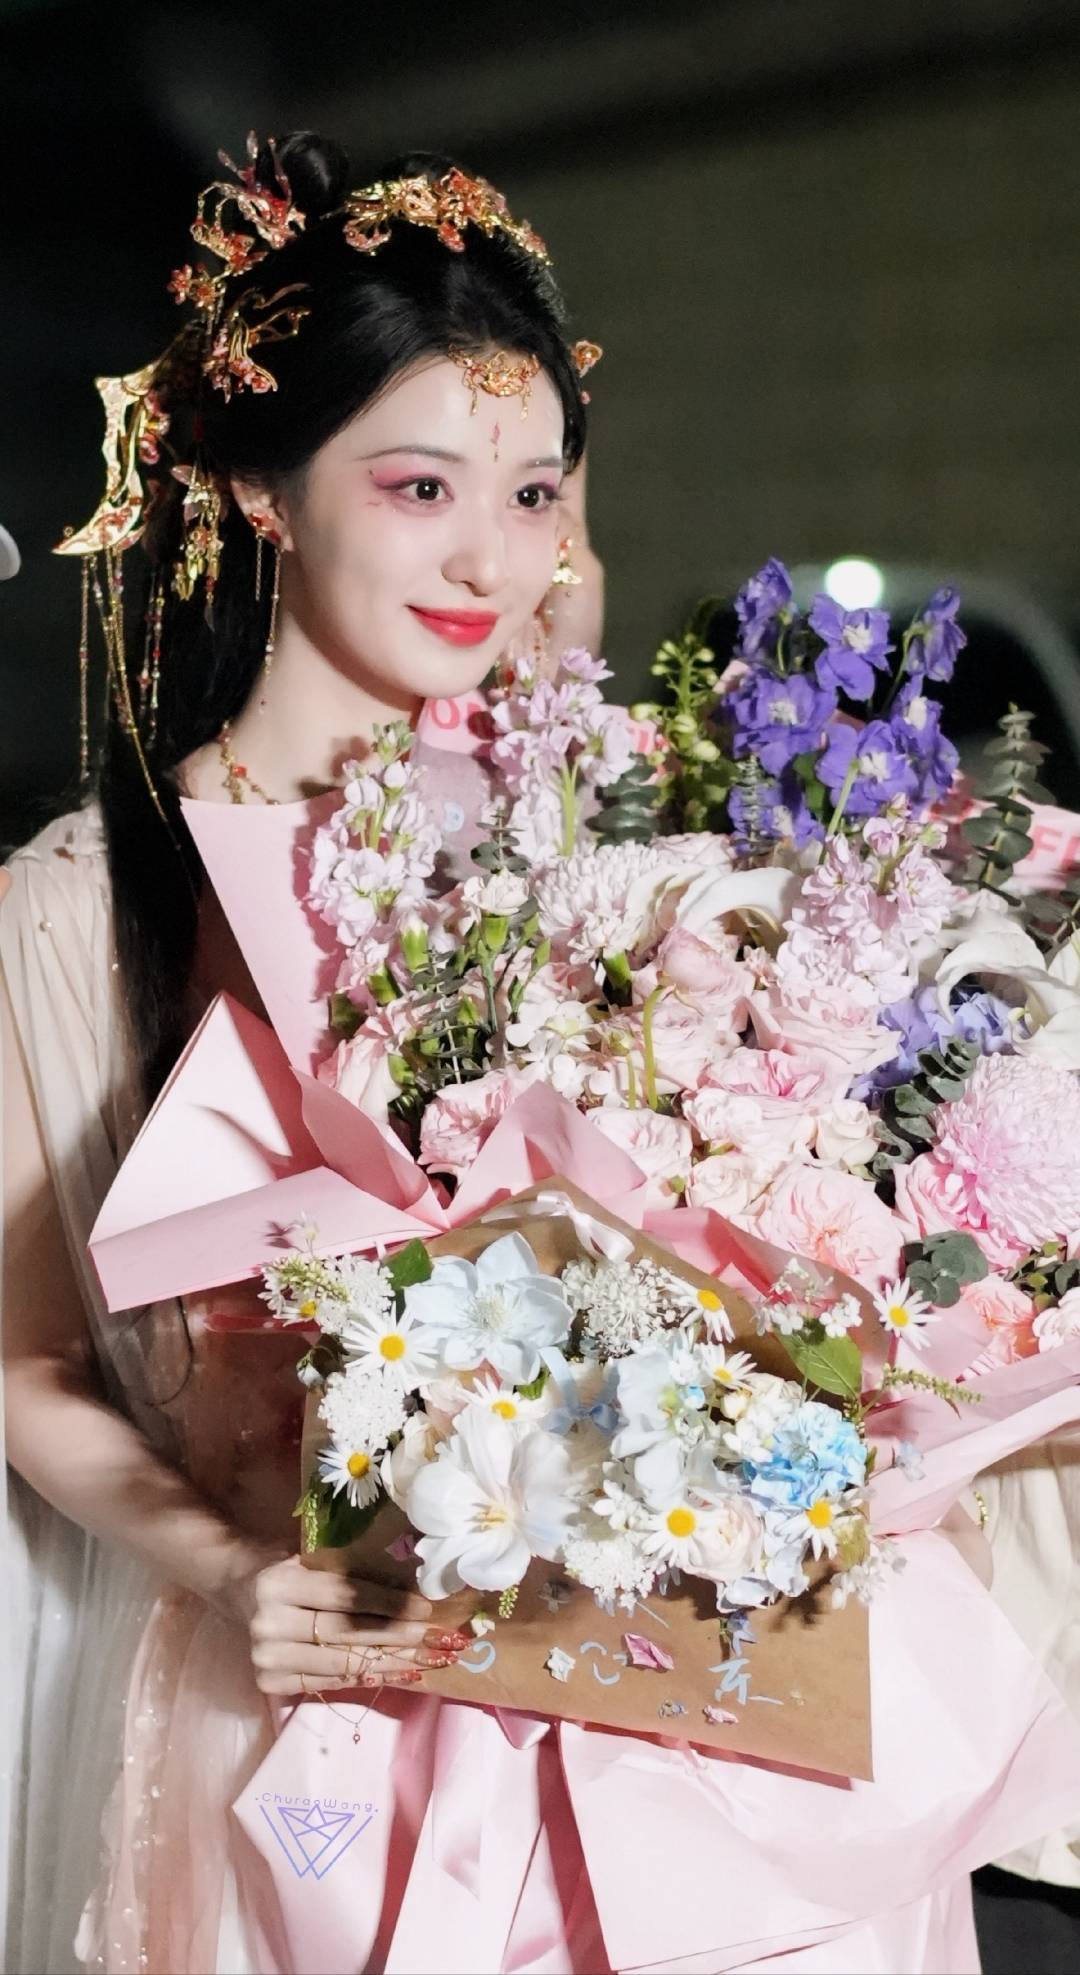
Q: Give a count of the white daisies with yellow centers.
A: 9